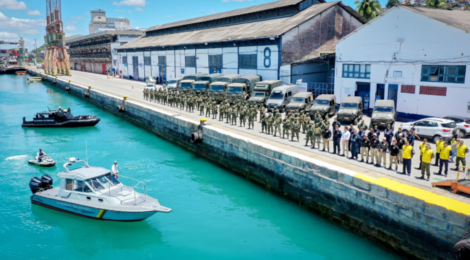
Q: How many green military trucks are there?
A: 9